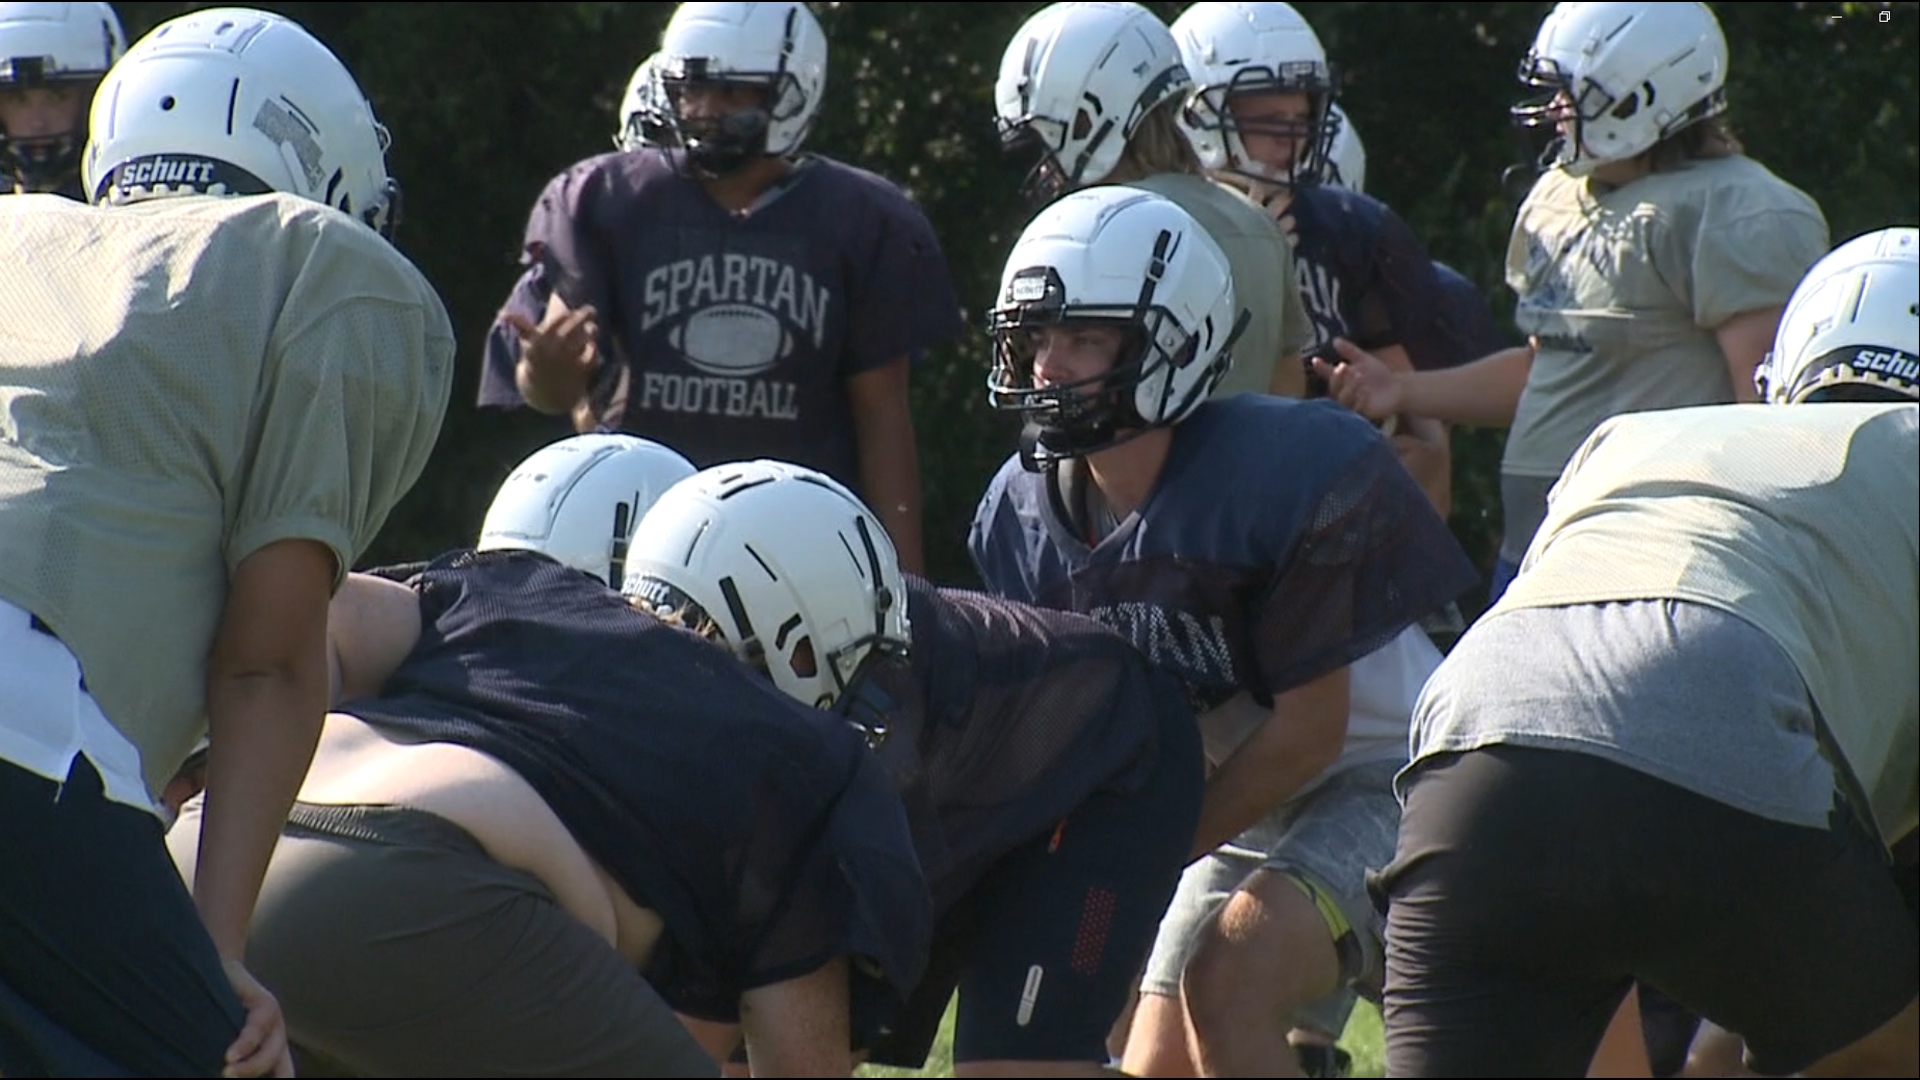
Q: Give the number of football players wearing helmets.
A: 12